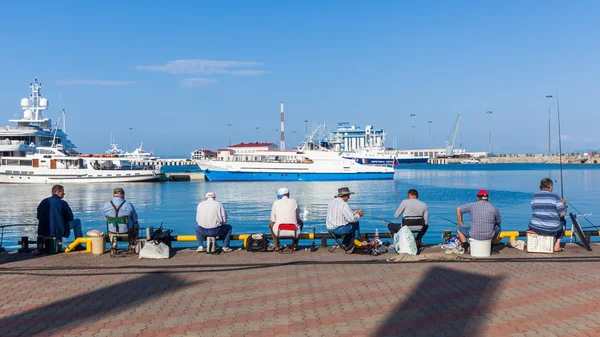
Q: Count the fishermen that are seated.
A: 8